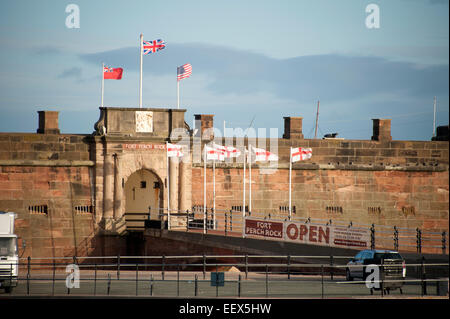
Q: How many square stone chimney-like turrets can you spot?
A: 4